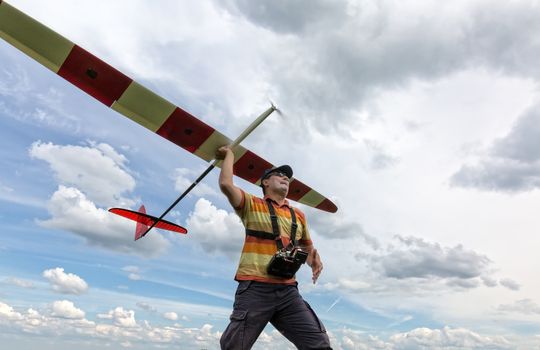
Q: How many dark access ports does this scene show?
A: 4